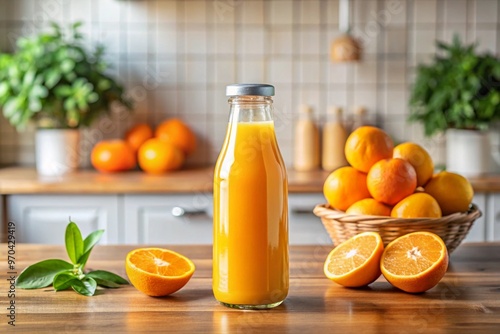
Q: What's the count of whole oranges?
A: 11